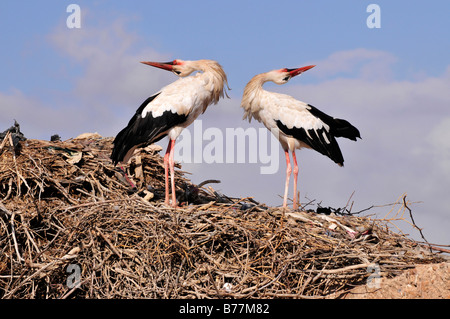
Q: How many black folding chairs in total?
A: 0